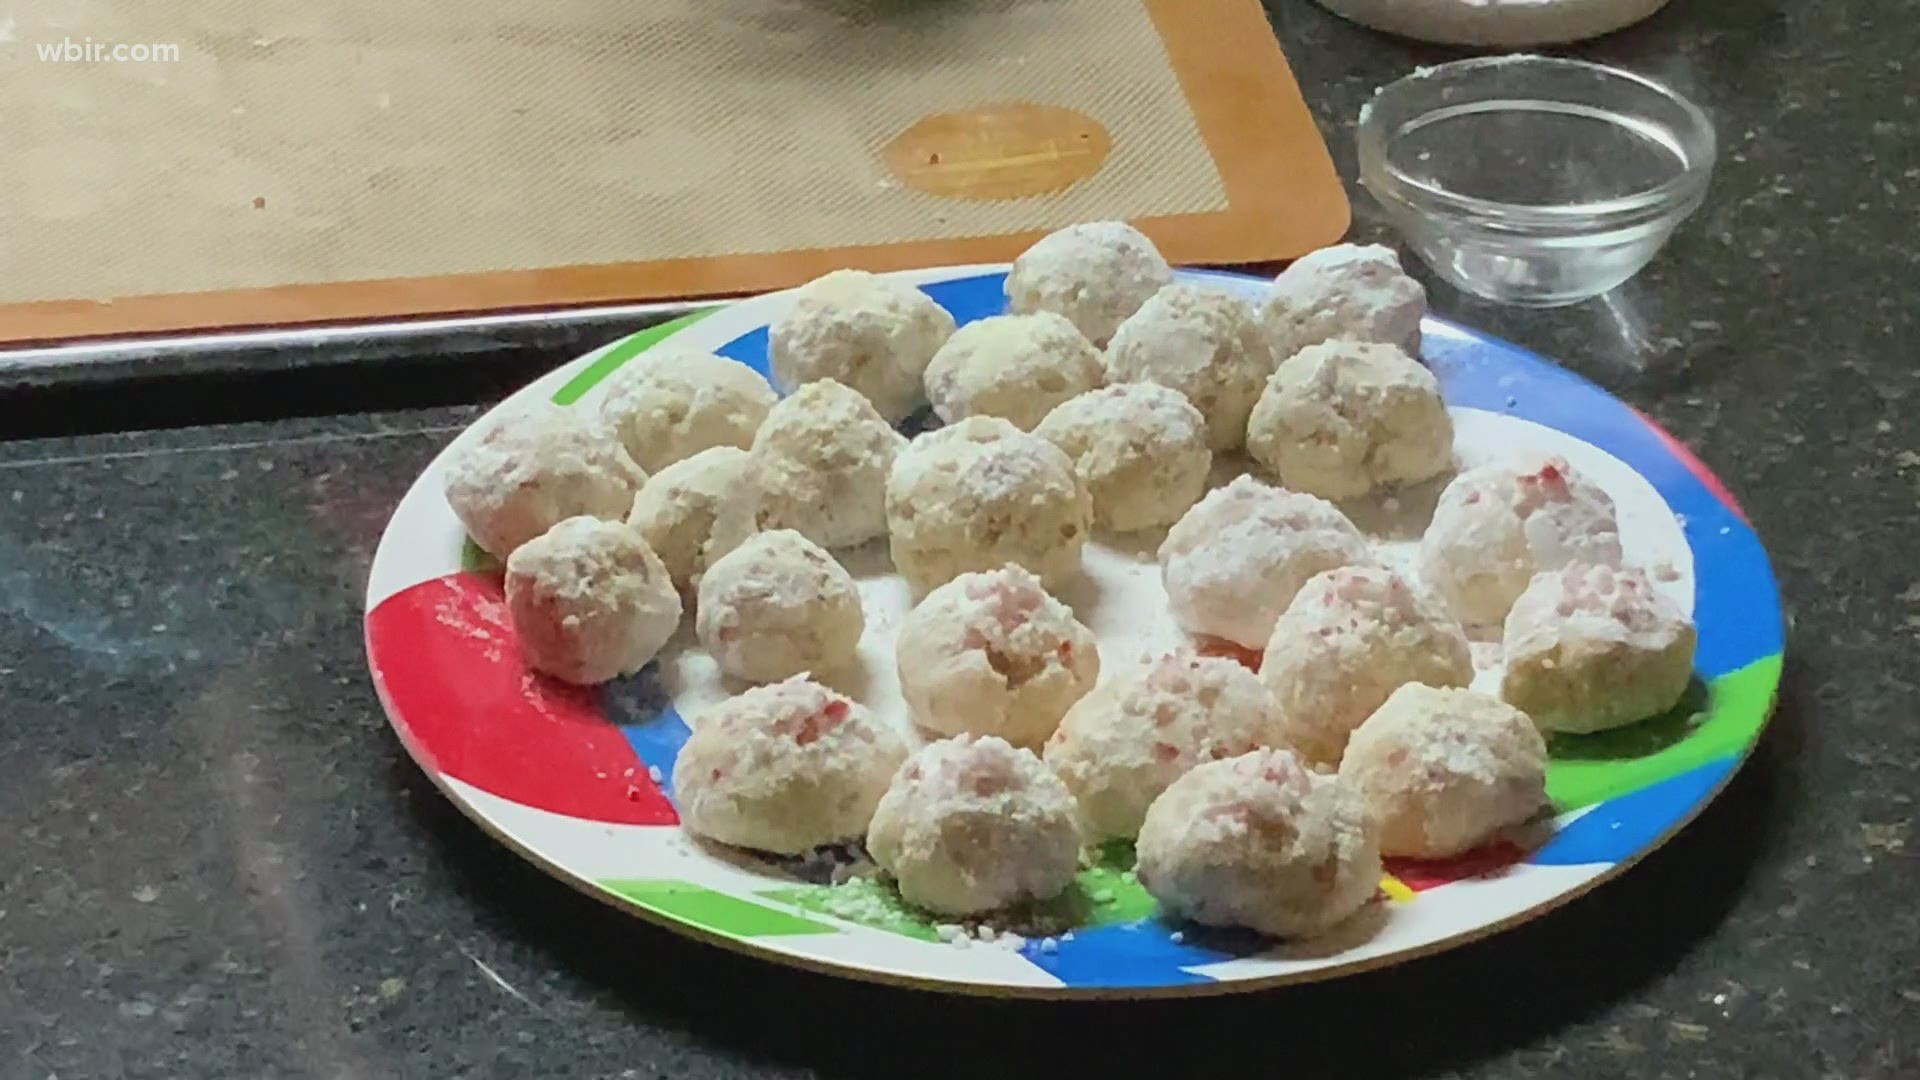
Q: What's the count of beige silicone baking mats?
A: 1